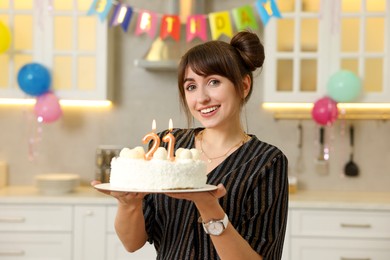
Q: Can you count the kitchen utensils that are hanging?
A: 3